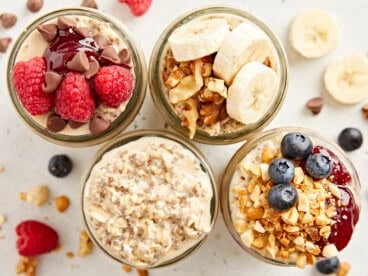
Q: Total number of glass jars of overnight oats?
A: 4